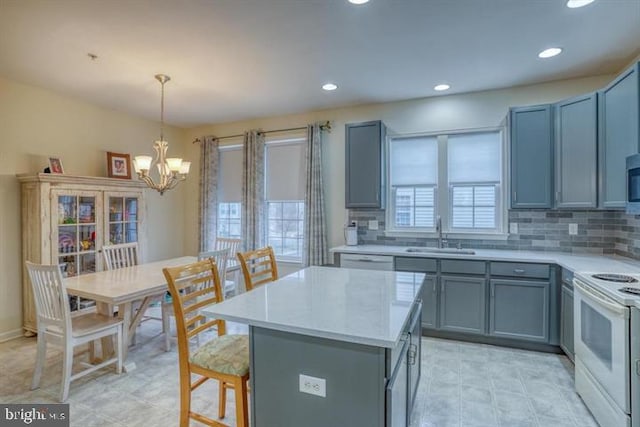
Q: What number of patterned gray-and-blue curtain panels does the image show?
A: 3